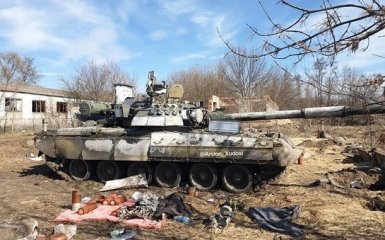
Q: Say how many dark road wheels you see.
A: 6